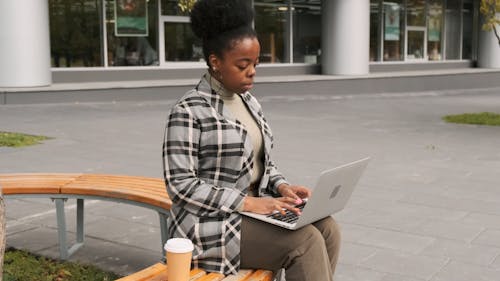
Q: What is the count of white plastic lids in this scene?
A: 1